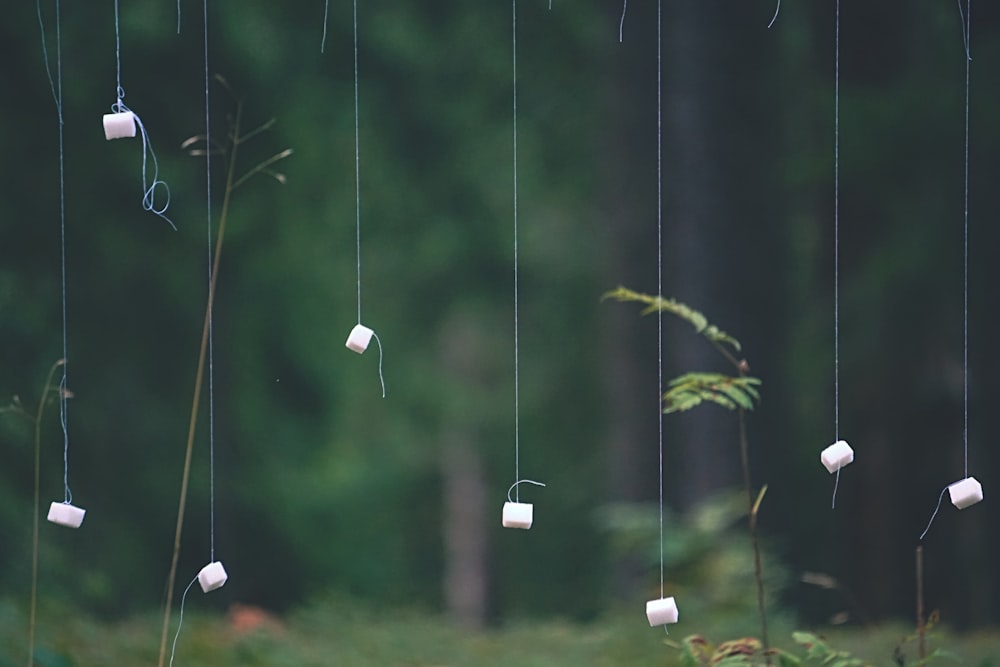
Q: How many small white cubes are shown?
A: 8